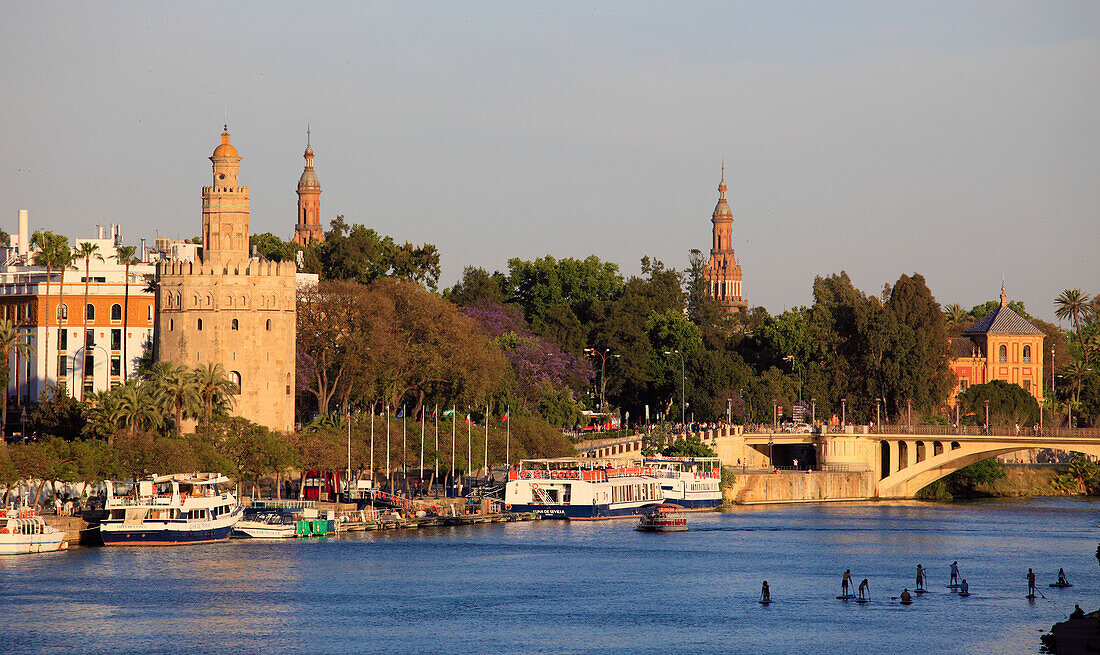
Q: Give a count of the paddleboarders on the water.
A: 9